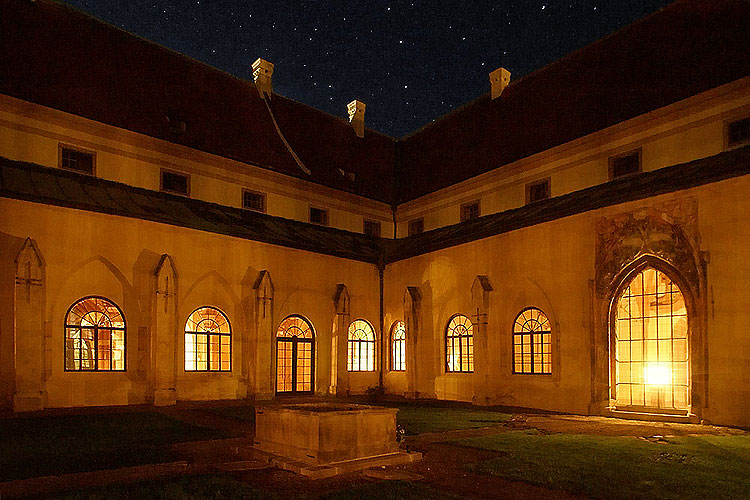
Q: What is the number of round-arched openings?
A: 7